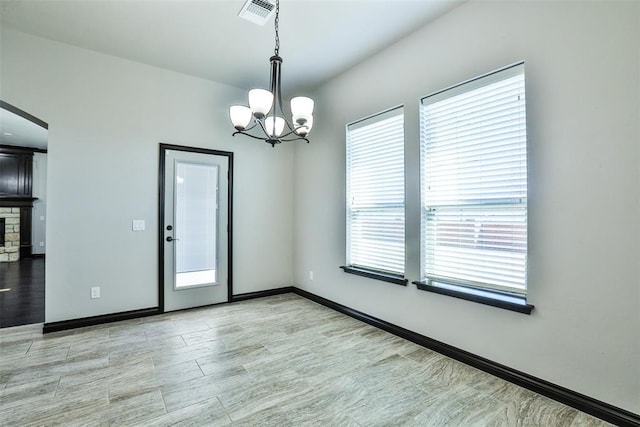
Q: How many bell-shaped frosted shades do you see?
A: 5